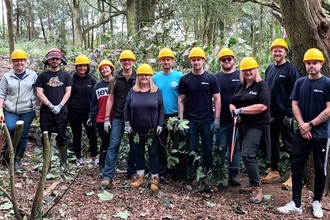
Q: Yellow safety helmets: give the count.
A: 11